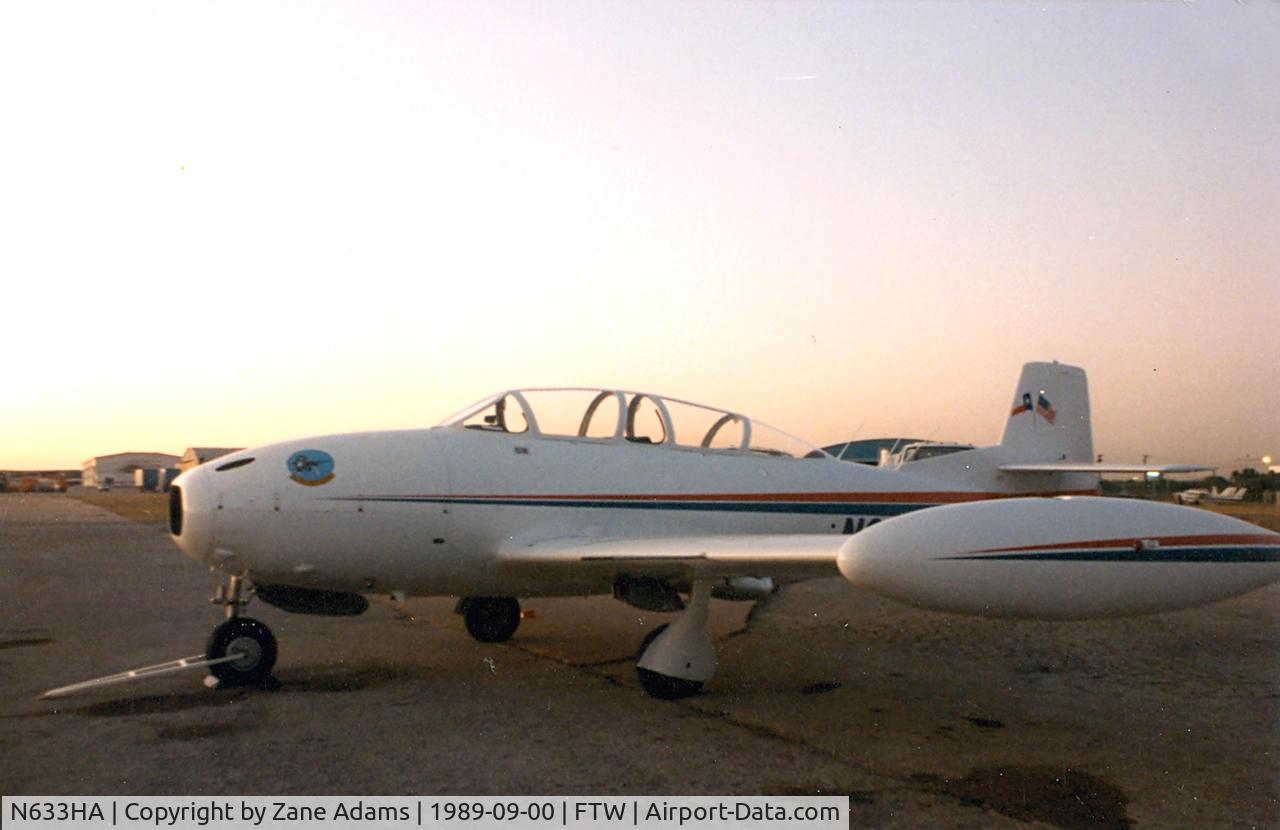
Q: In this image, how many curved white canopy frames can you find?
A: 4